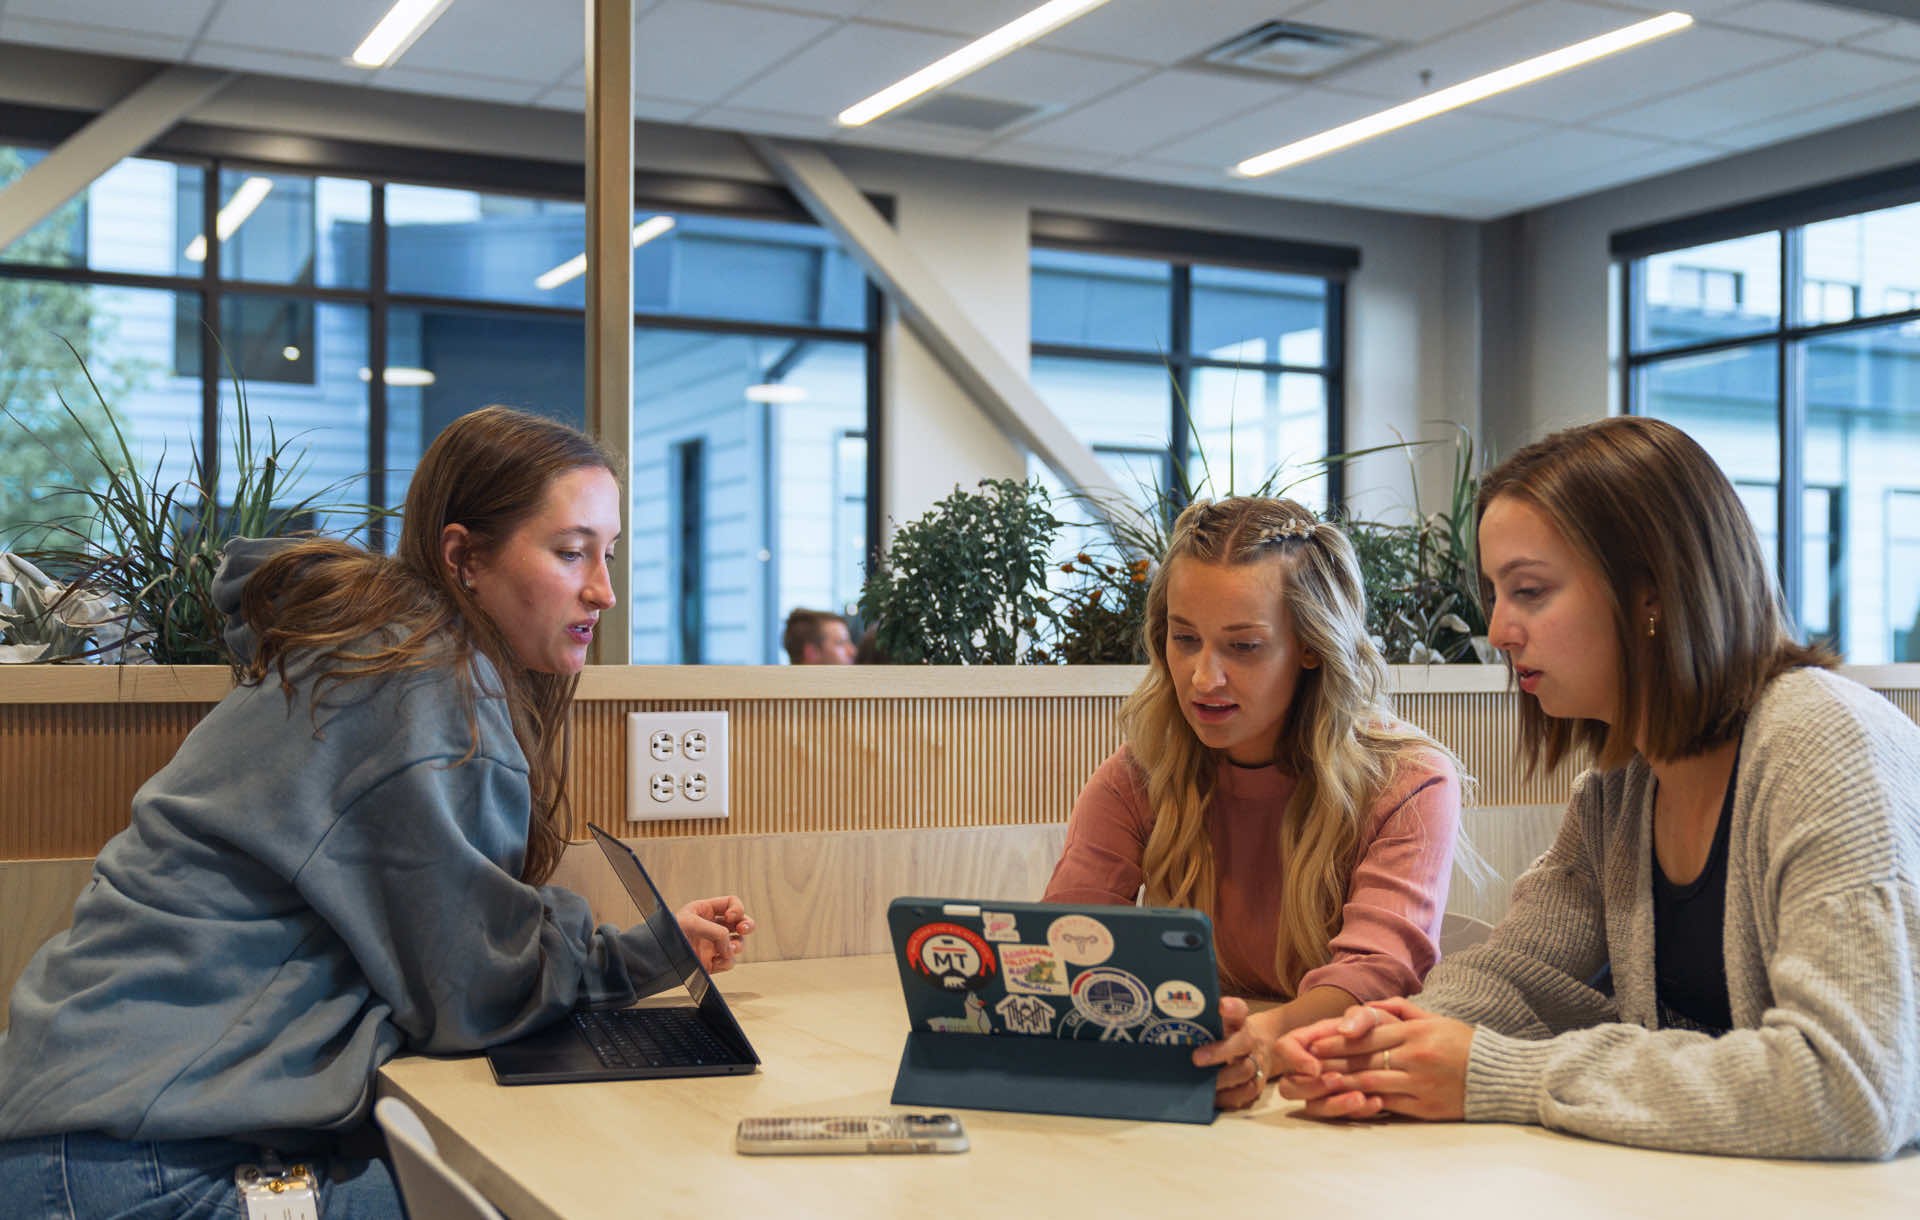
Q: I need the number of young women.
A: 3